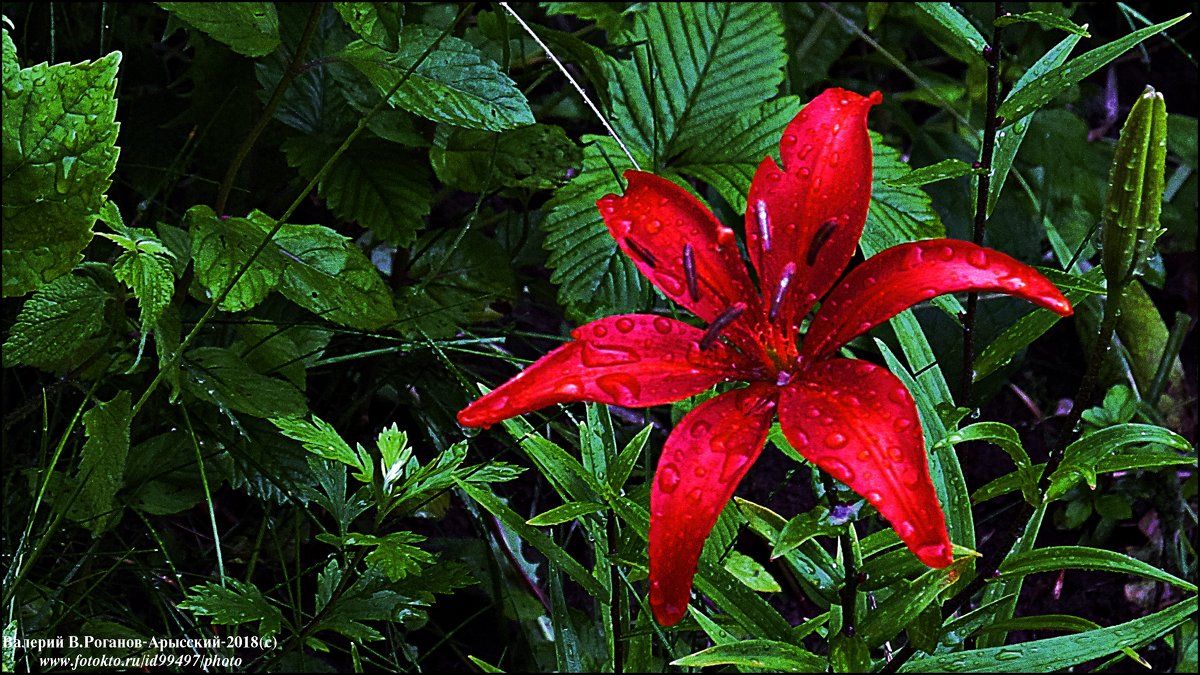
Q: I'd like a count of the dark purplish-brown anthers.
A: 6